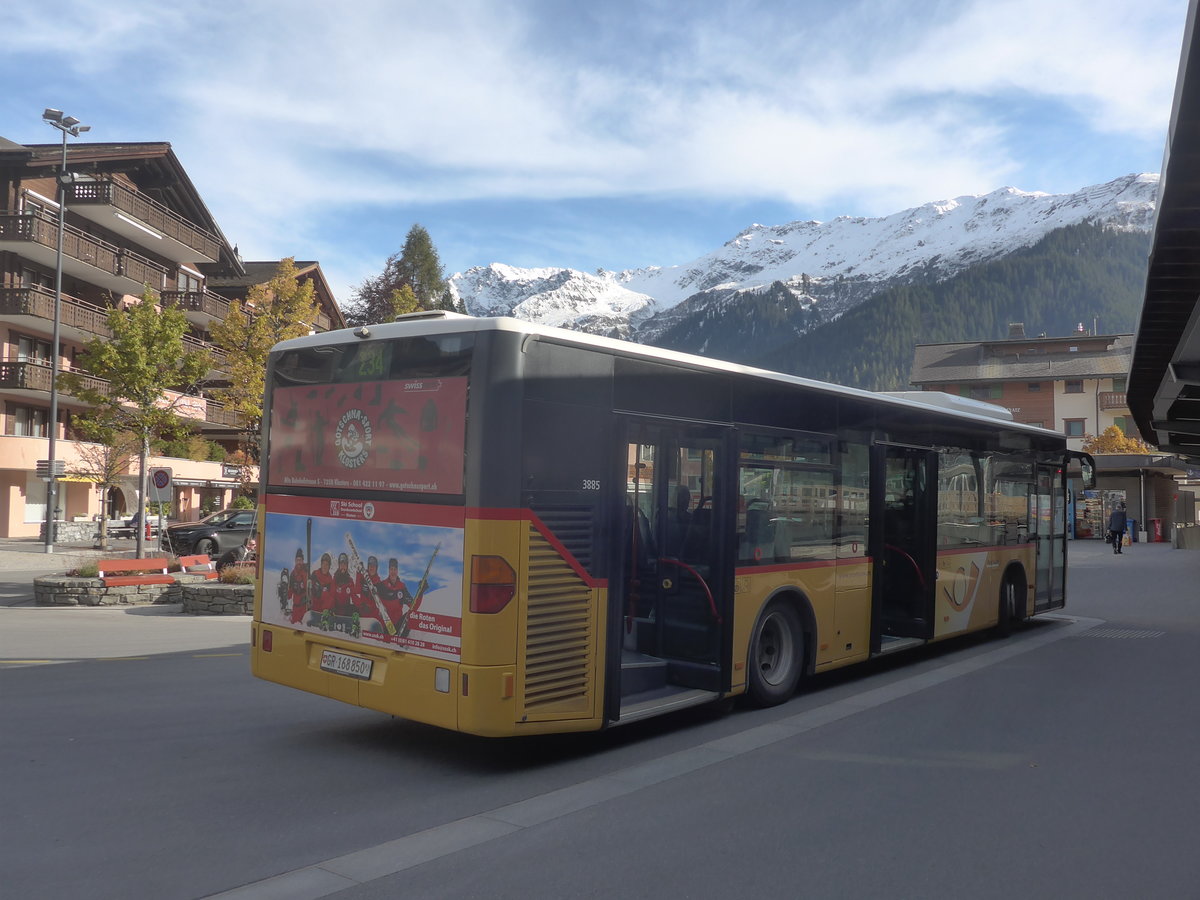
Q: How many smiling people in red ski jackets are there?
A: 5